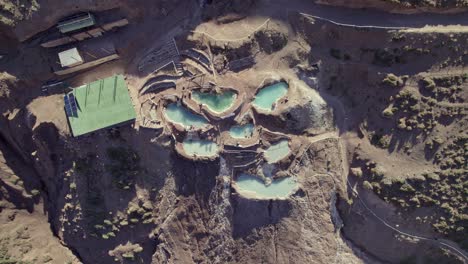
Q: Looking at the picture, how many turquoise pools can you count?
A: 7